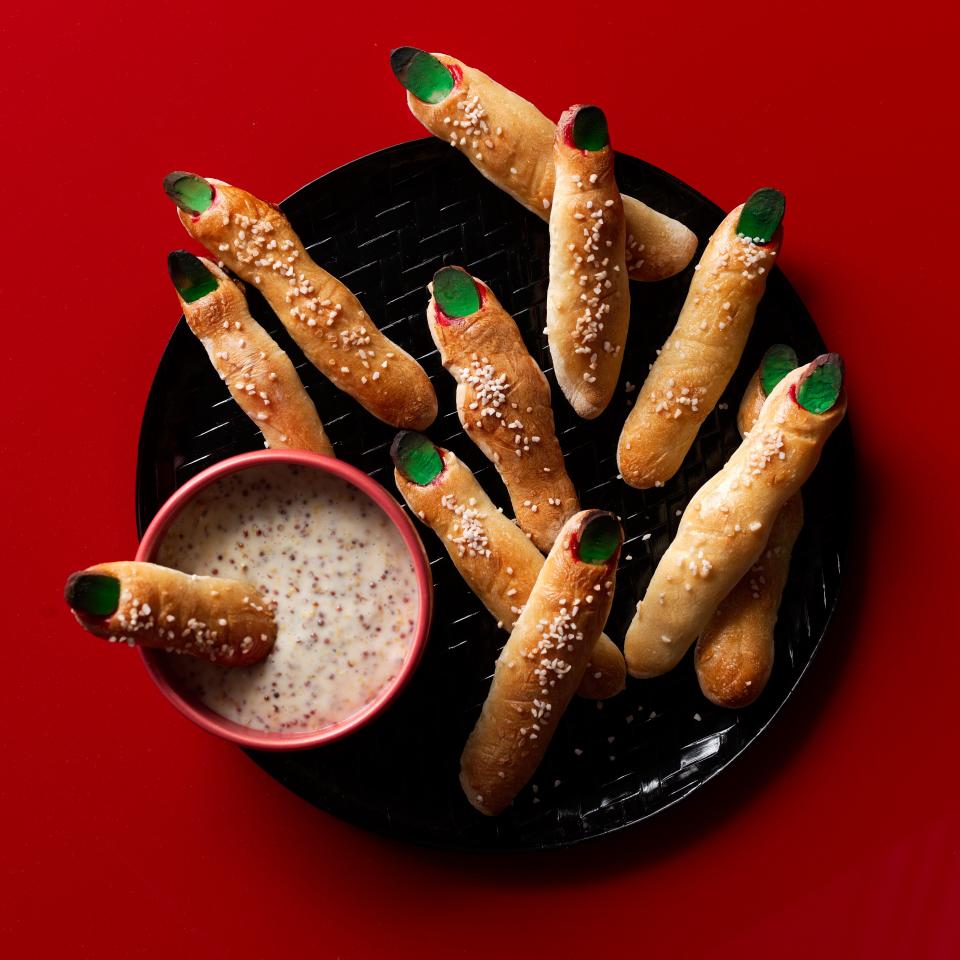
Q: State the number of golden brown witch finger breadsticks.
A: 11